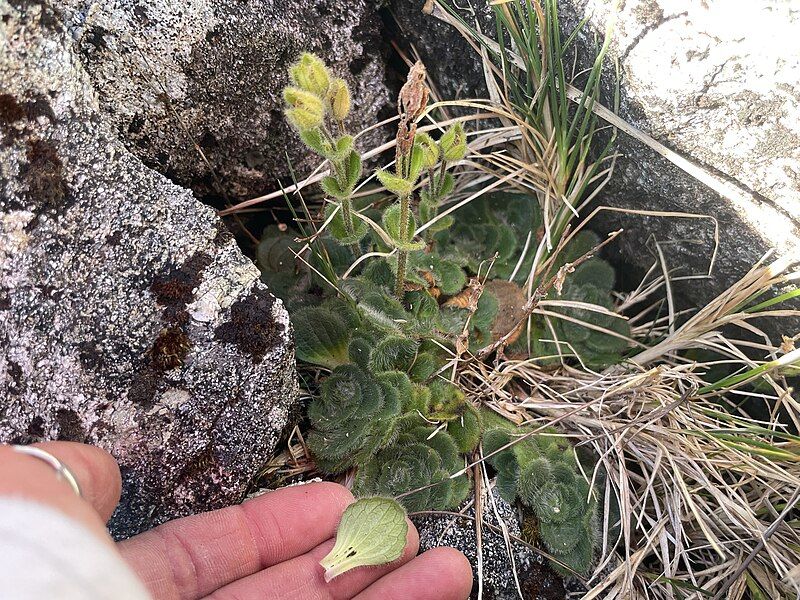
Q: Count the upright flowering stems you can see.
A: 3